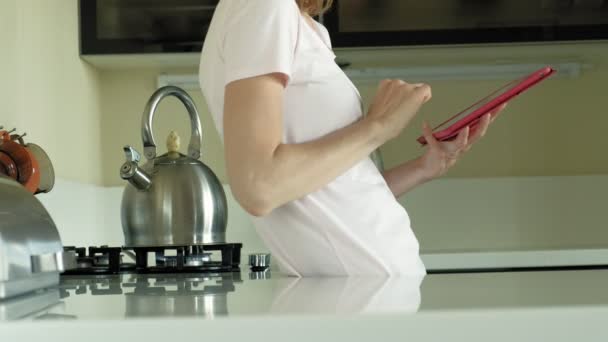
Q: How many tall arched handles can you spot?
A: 1